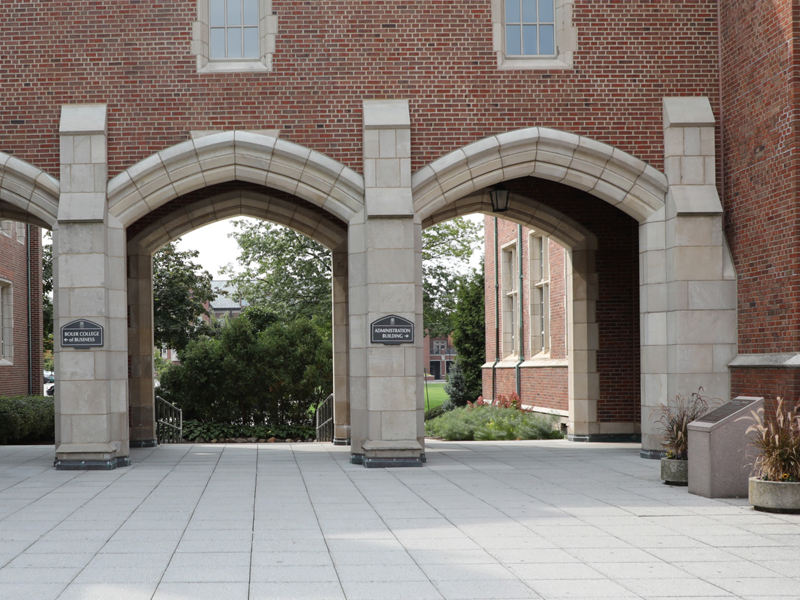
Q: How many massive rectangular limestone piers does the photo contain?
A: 3